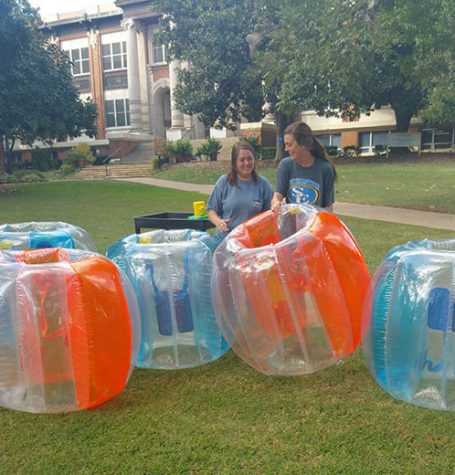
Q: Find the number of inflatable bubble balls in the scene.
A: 5